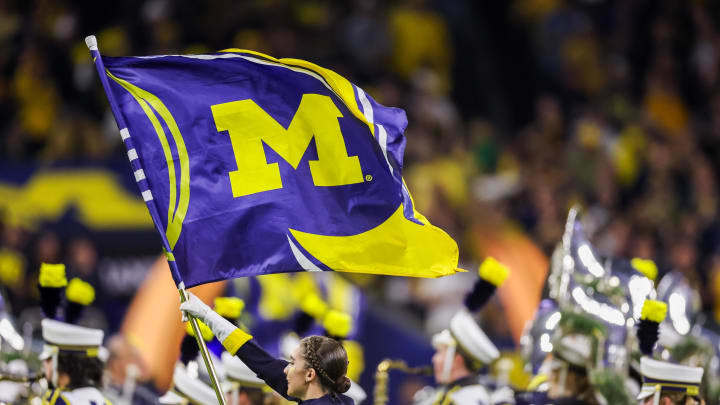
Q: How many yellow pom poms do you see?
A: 9